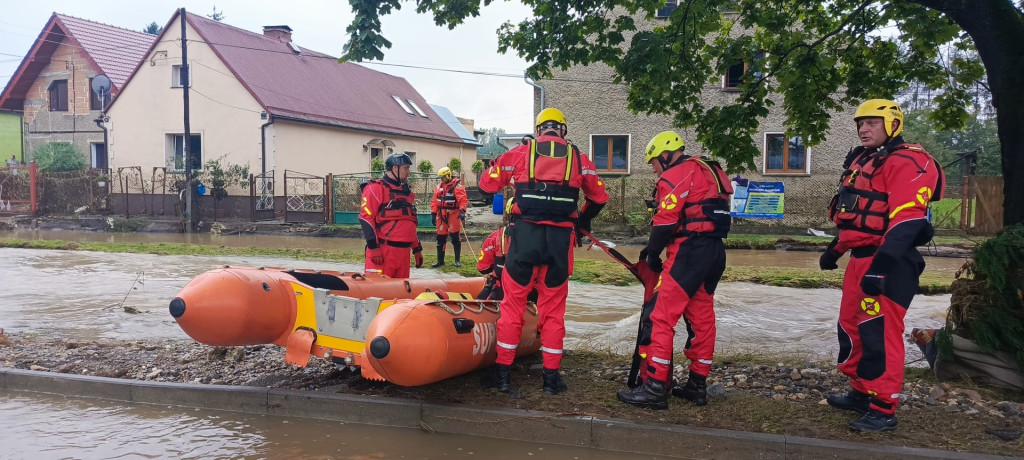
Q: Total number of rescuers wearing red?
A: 6